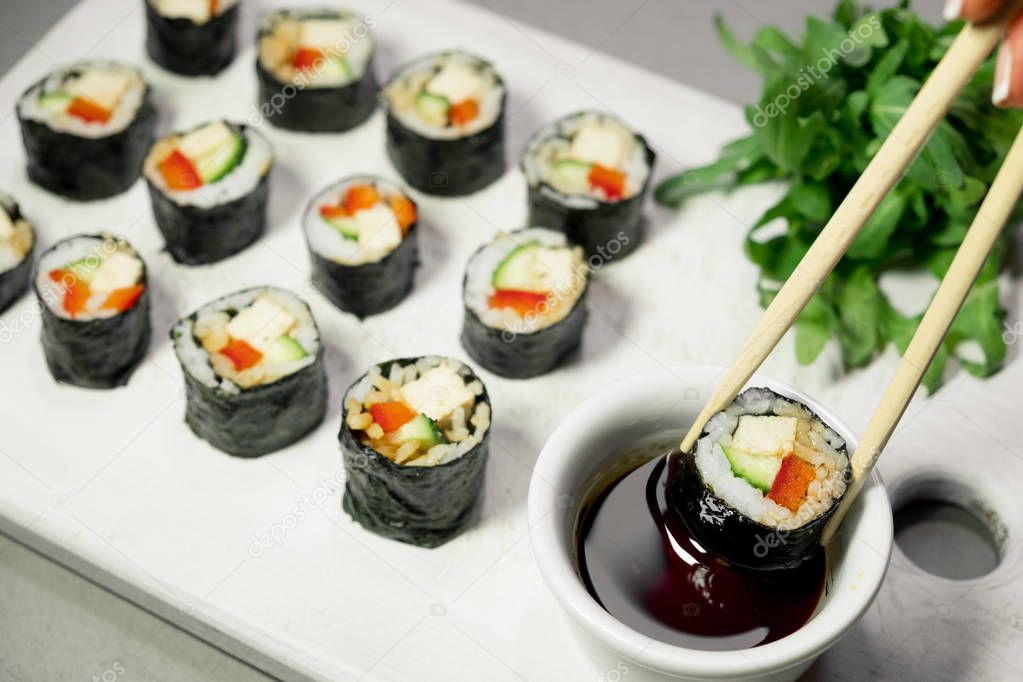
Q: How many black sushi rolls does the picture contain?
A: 13